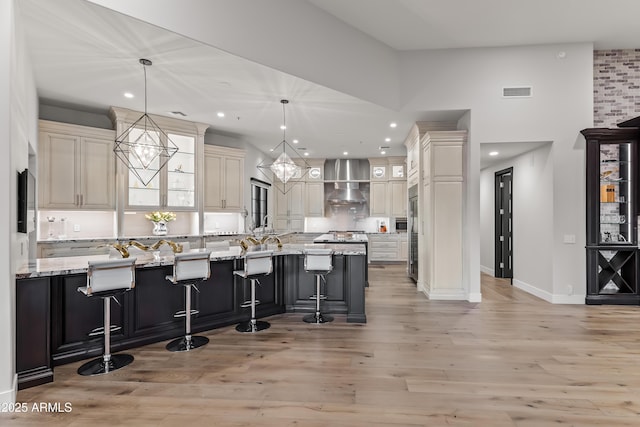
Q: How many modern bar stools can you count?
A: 4